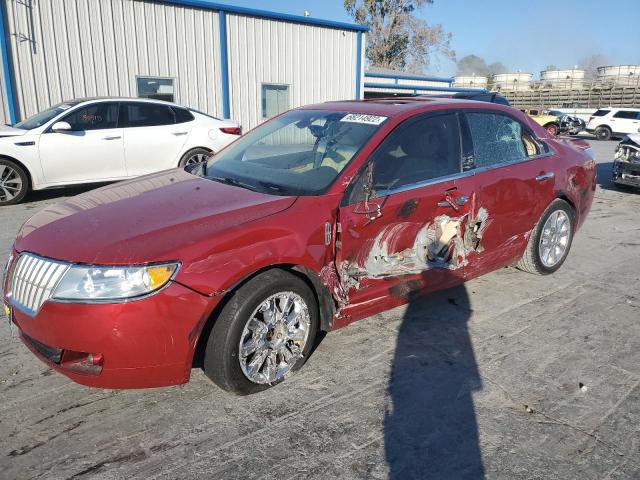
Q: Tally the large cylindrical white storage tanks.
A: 4